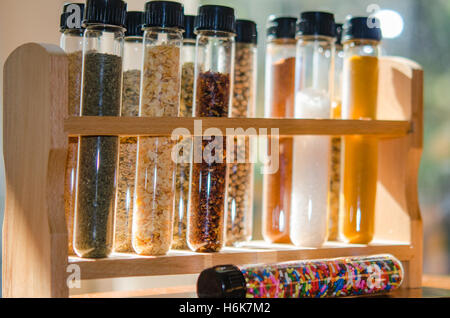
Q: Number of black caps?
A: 12